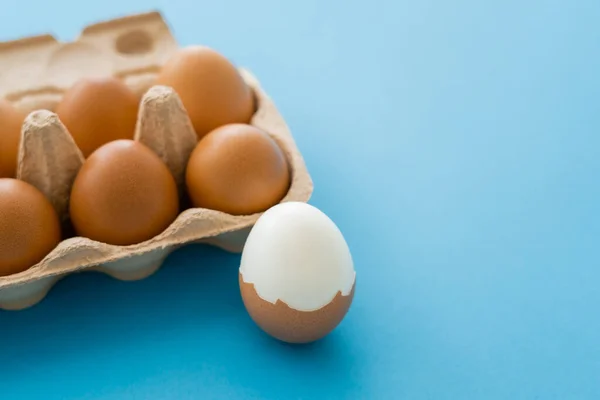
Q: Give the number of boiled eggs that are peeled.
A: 1